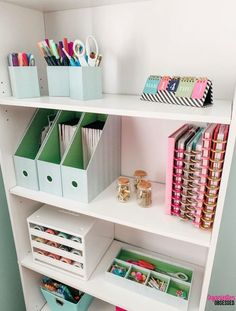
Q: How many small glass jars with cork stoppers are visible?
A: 3